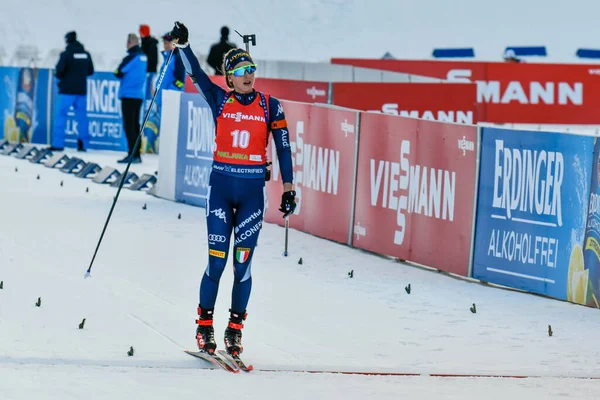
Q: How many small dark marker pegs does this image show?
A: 15